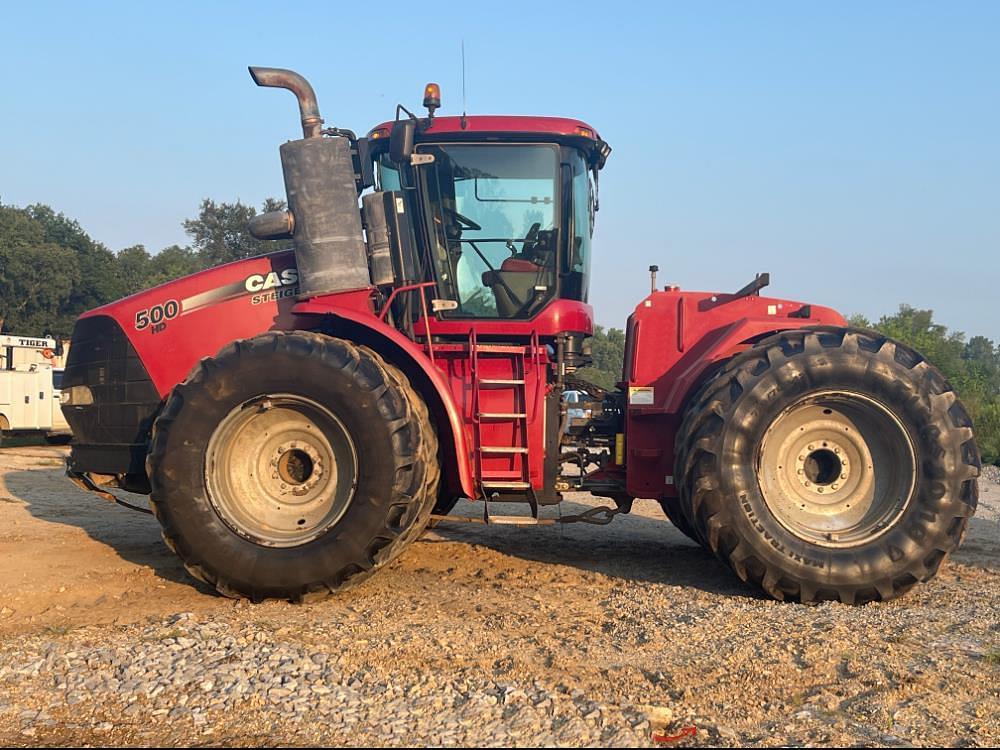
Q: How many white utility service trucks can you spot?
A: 1